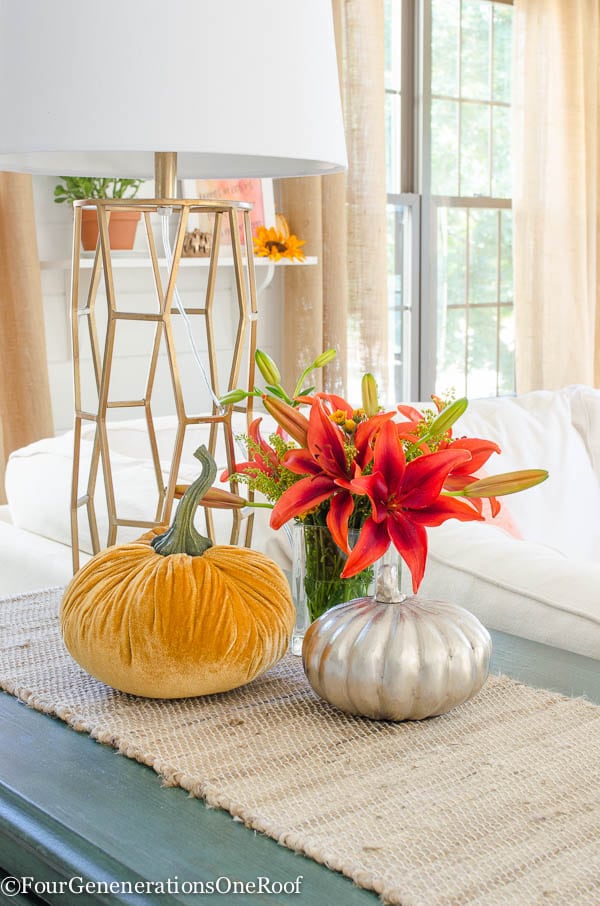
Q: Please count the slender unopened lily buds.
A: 8